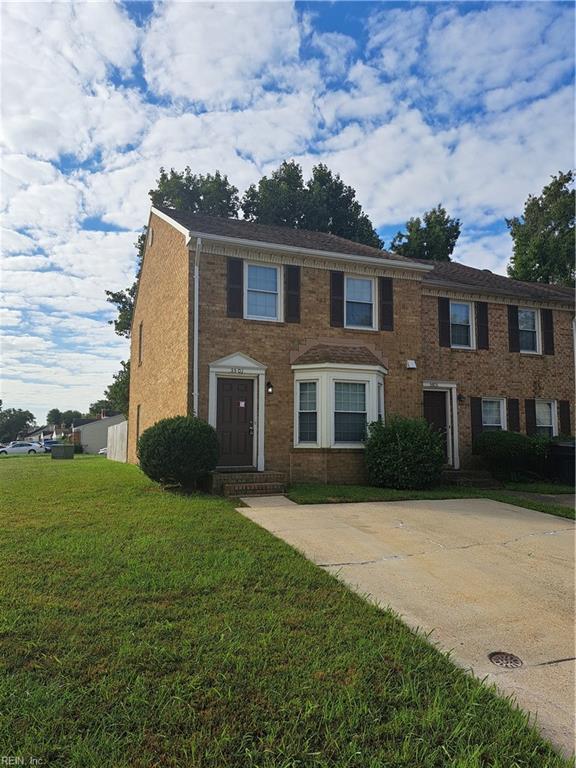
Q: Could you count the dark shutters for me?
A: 12